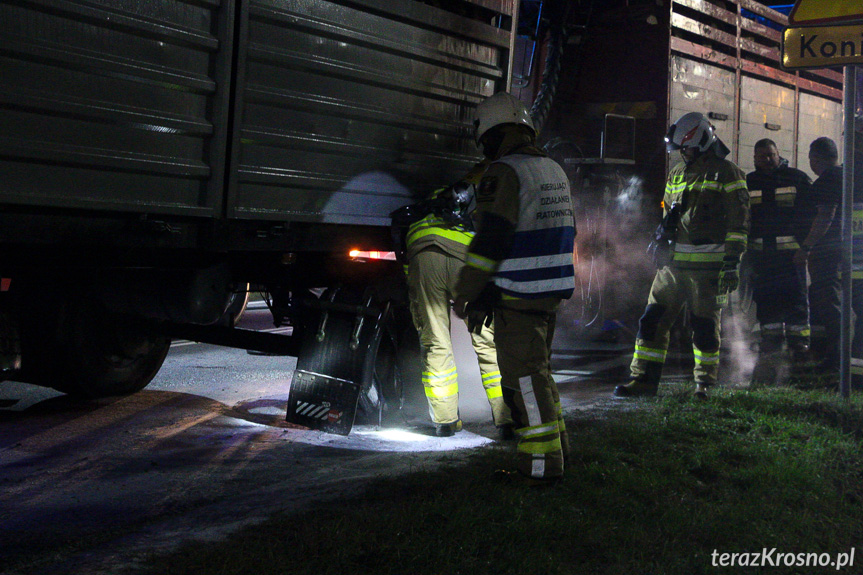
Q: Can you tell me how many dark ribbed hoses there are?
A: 1